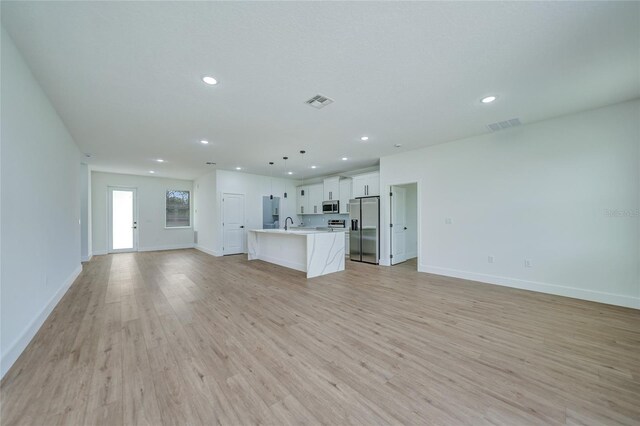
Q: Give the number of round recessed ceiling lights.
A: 10